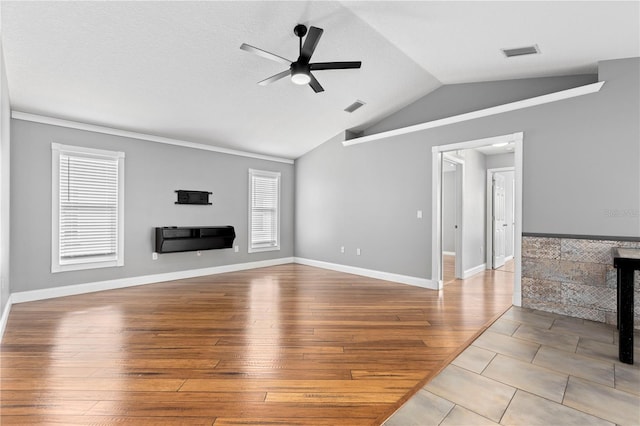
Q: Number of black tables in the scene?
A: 1